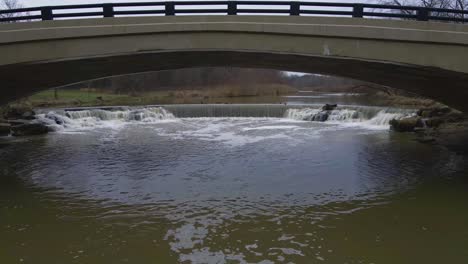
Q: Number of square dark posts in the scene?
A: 7